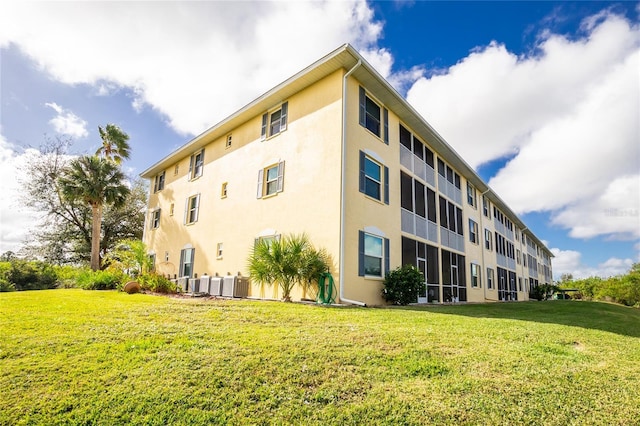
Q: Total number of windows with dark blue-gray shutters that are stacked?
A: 3